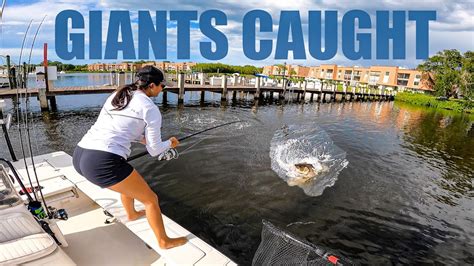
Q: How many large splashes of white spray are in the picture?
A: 1